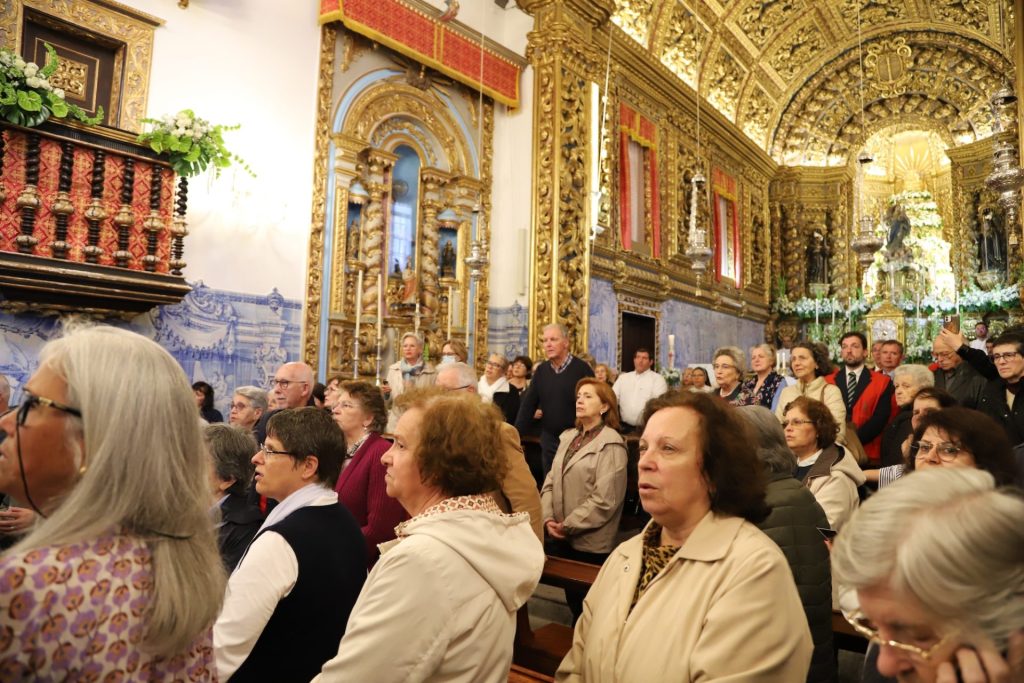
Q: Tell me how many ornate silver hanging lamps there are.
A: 4